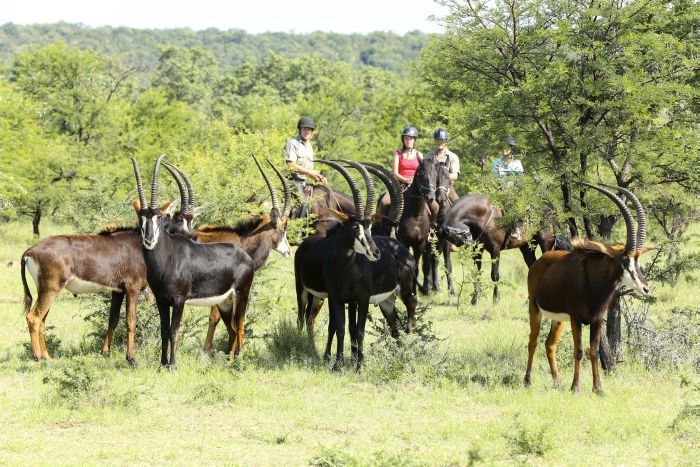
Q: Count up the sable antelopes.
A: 6